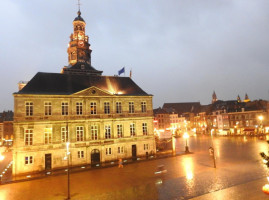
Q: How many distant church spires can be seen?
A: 3